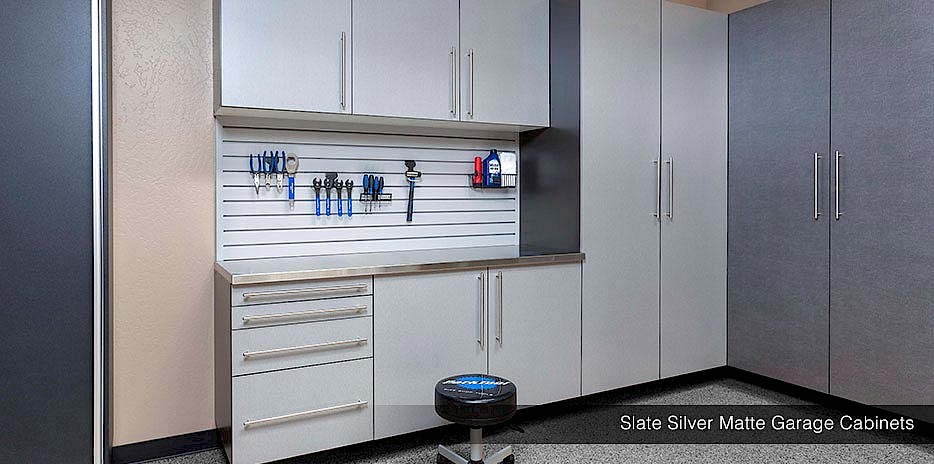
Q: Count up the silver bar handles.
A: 13